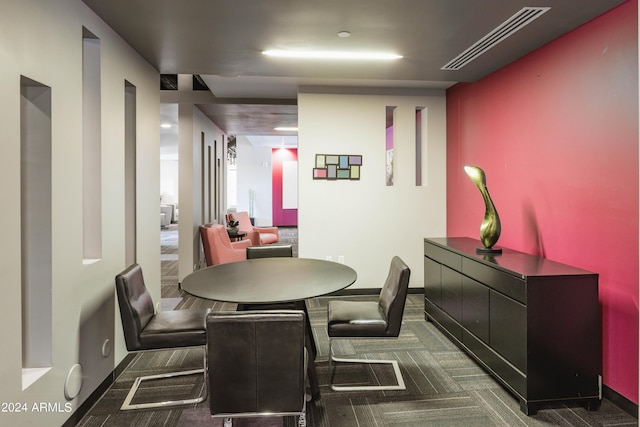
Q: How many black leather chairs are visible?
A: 4